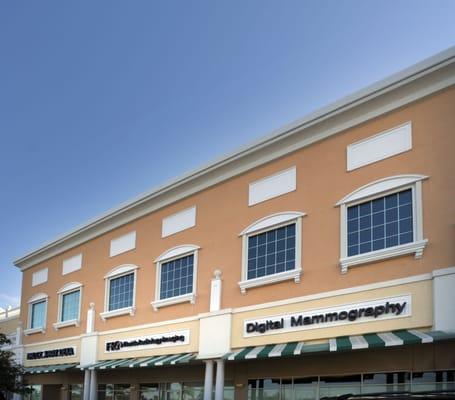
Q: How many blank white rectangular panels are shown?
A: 6